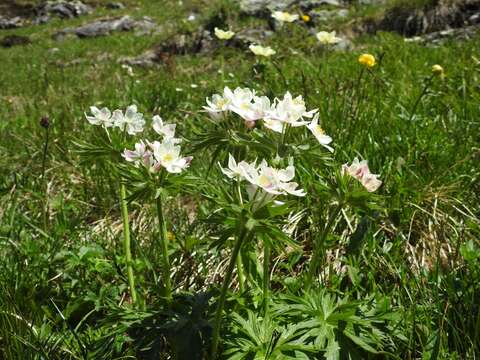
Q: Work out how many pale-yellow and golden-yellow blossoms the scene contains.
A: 7